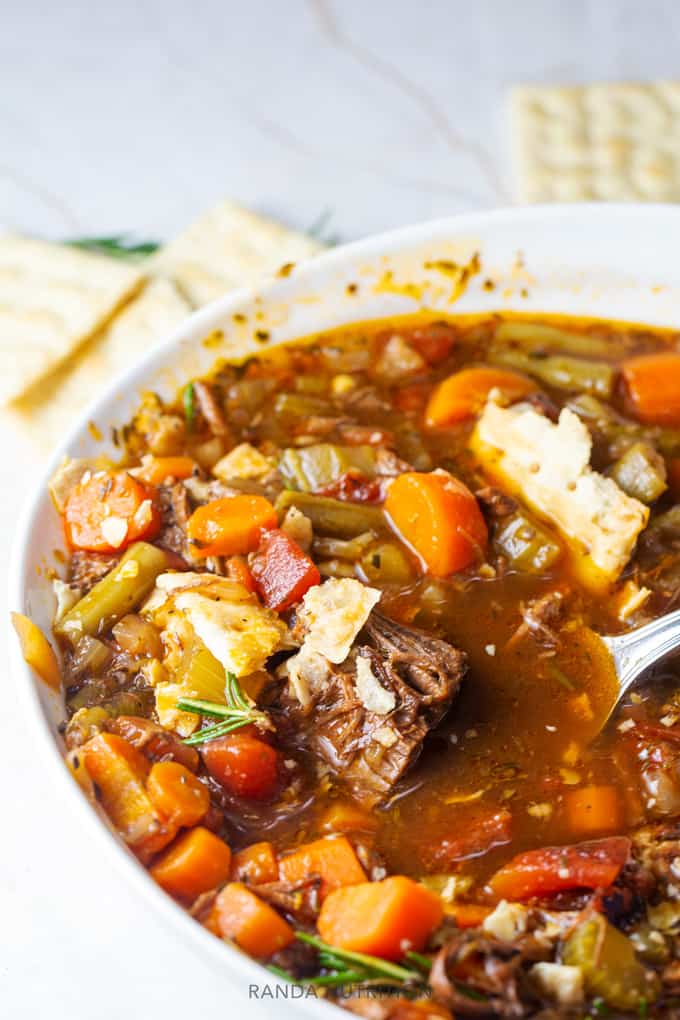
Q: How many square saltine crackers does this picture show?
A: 4